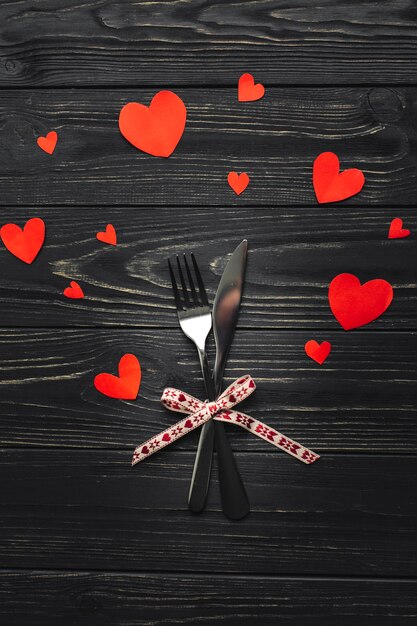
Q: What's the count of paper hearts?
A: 12